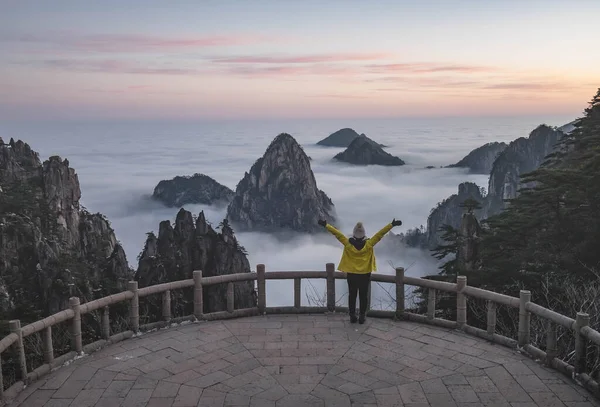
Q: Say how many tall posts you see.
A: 10